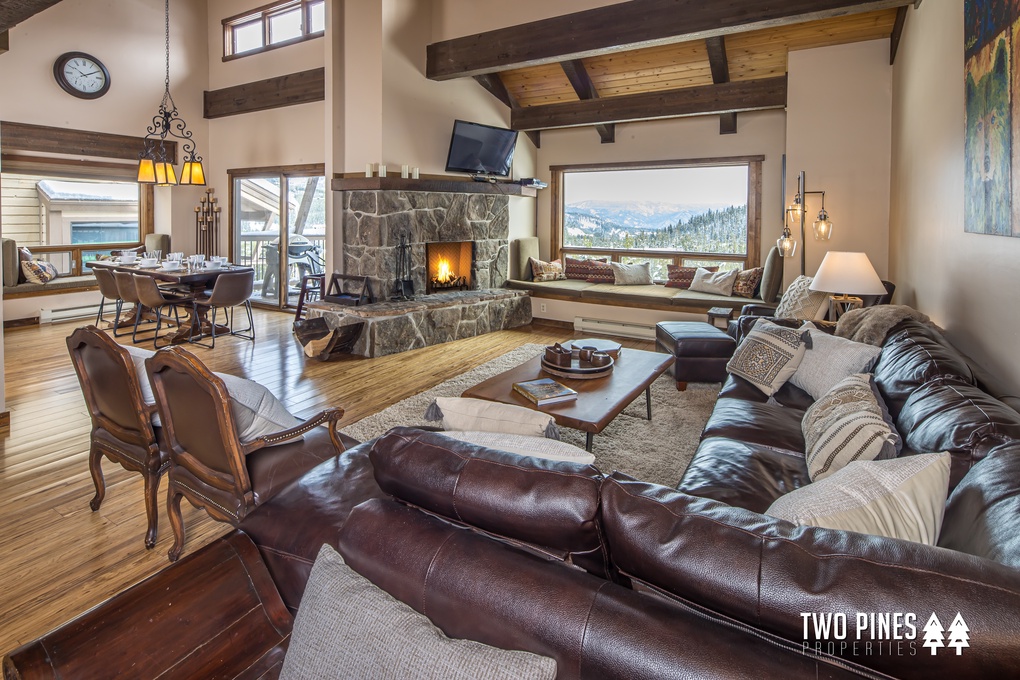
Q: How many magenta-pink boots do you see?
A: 0